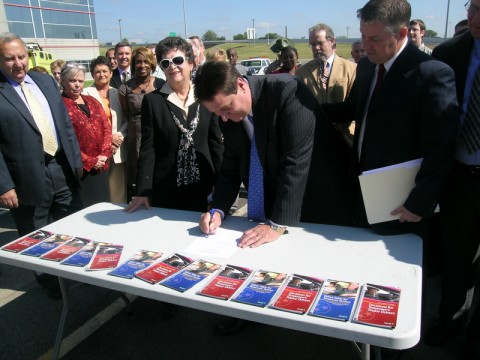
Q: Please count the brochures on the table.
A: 13